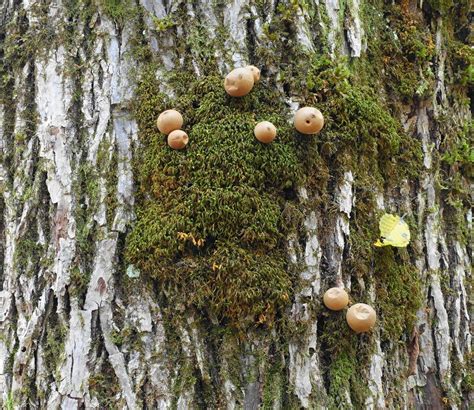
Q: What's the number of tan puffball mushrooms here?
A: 8